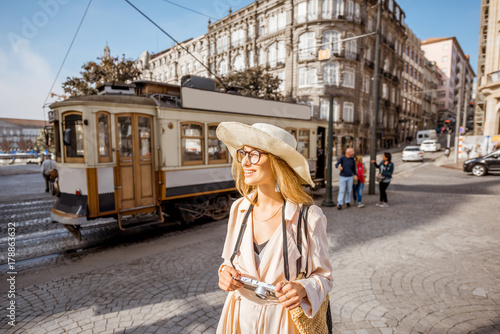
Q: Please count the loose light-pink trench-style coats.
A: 1